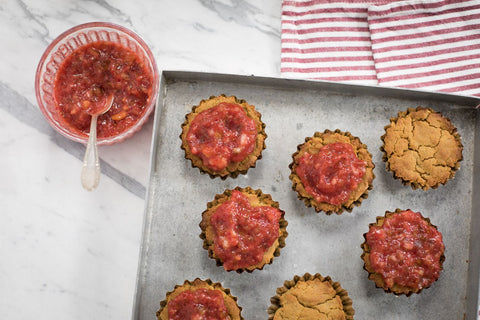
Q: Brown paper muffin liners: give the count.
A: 7